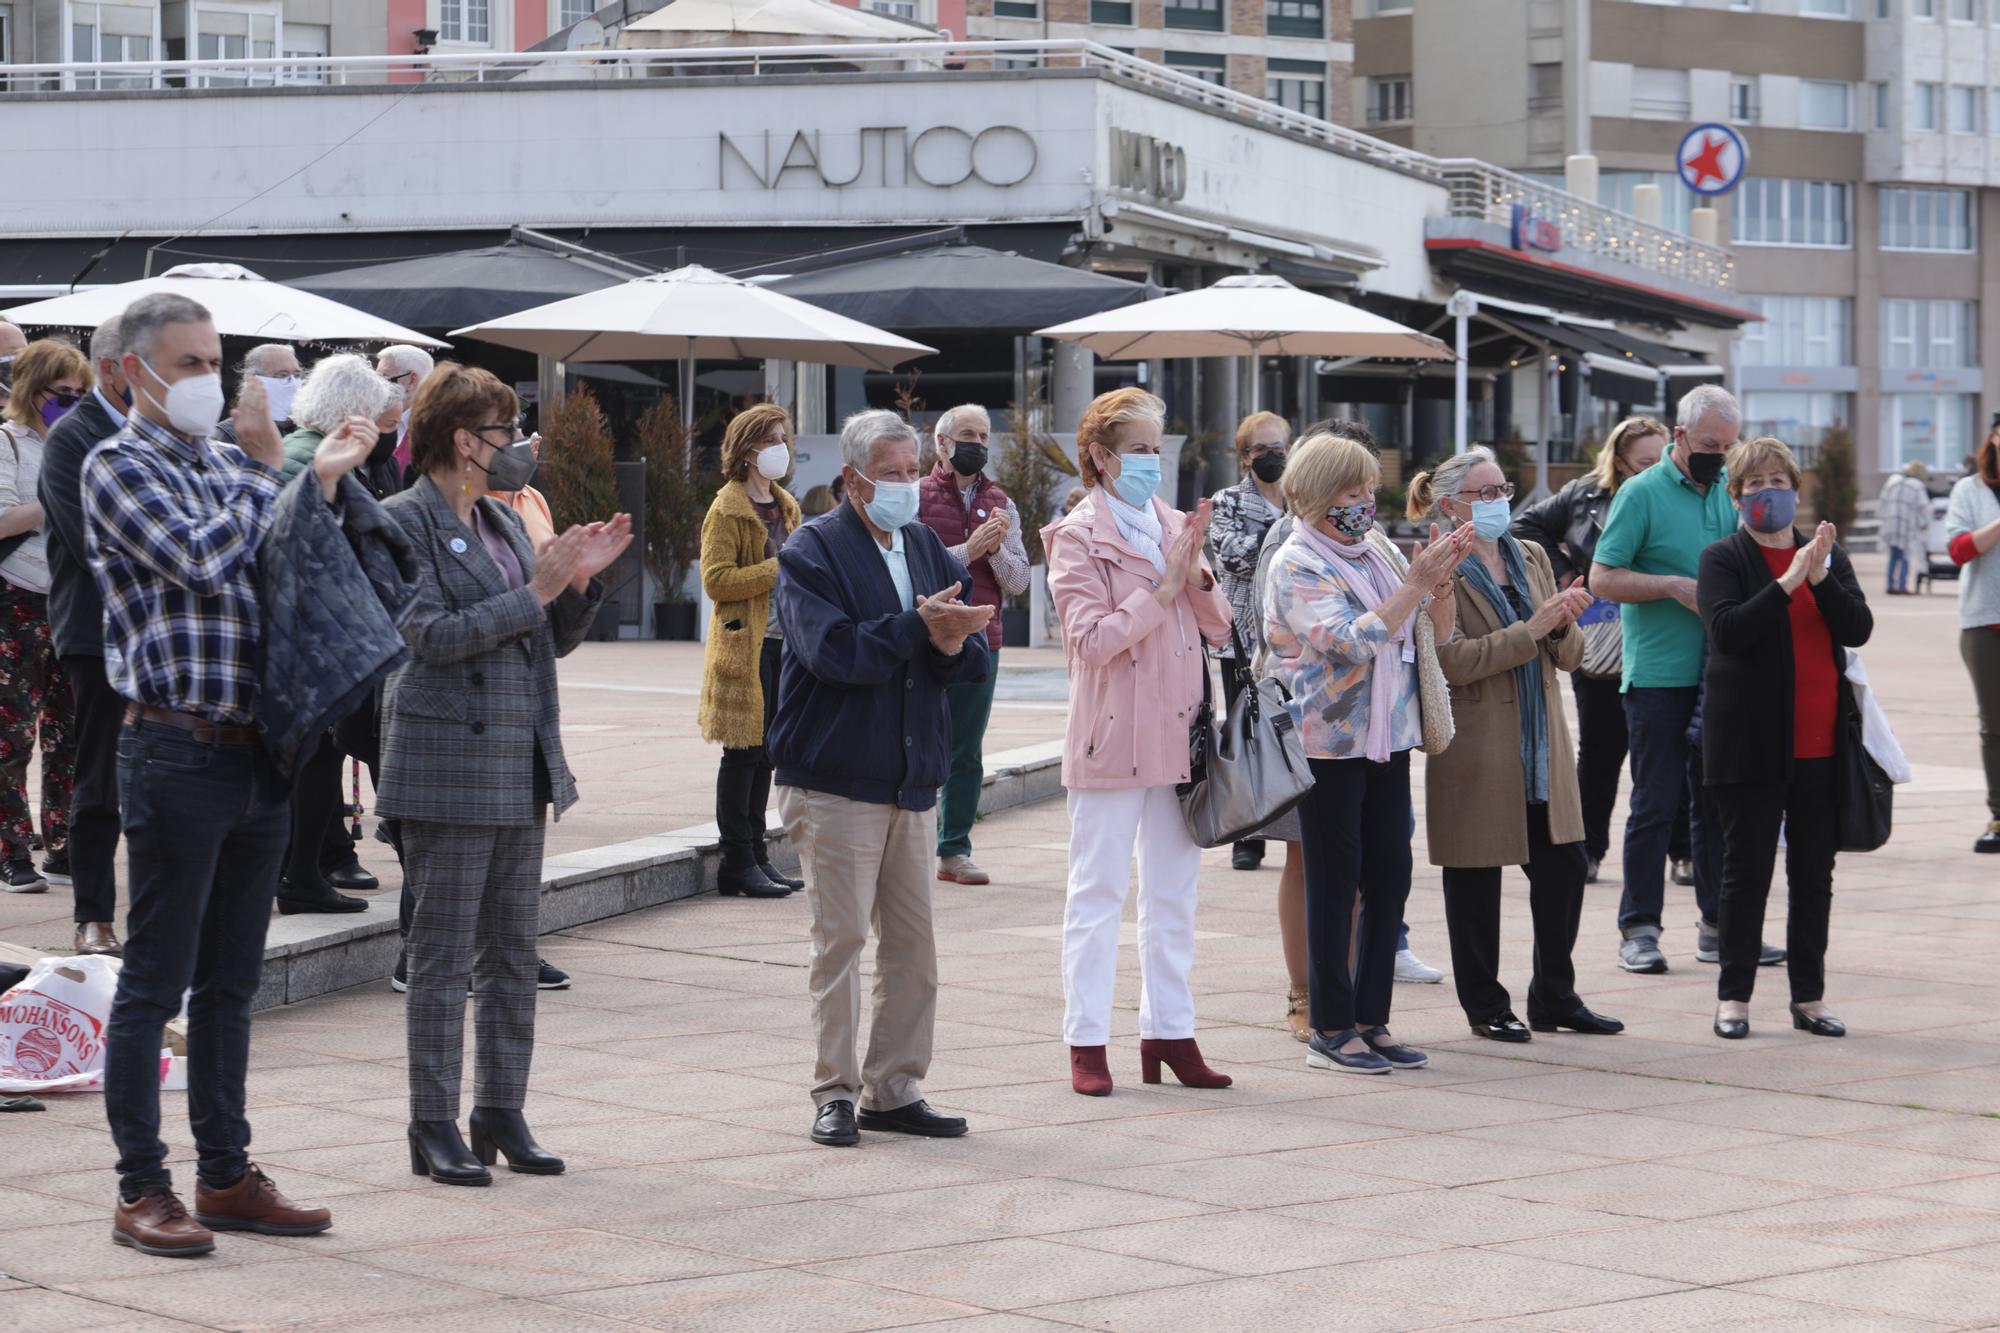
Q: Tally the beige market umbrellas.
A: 3